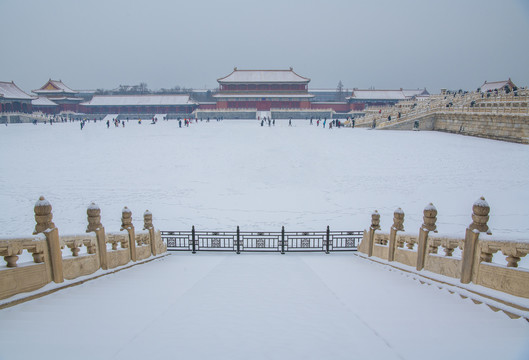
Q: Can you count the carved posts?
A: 8